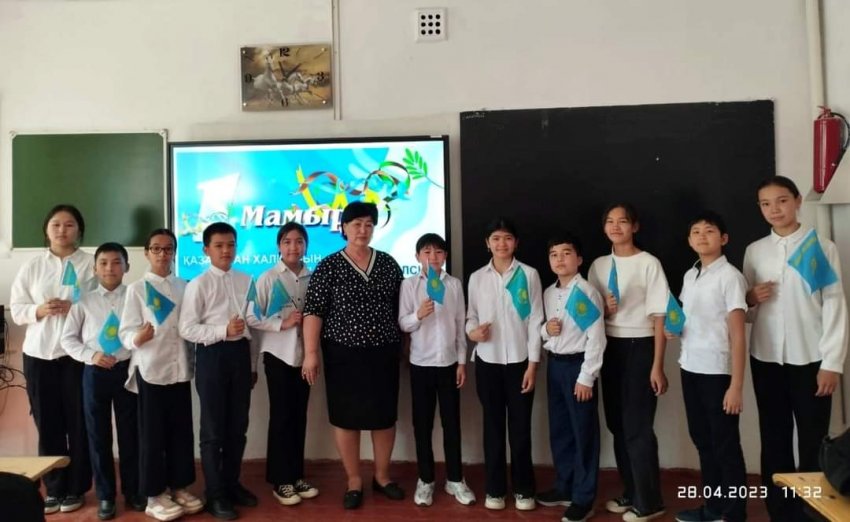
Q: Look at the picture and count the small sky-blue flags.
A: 11